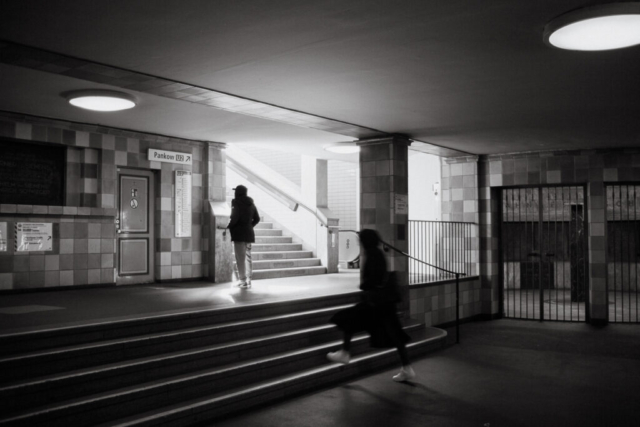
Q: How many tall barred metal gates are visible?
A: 2